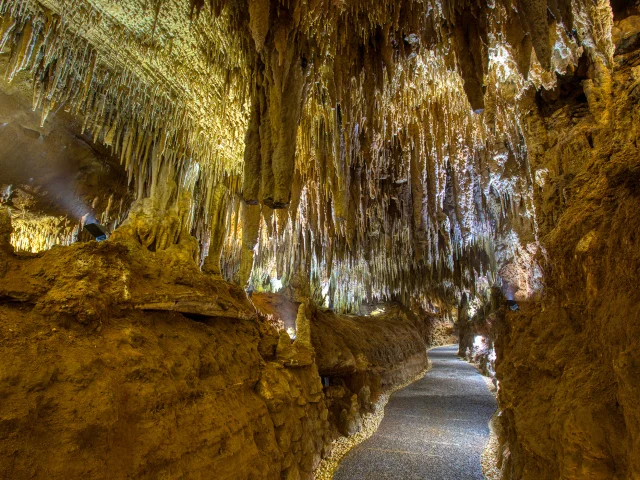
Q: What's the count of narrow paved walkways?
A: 1